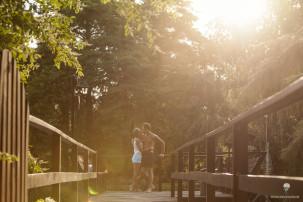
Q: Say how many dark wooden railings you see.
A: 2